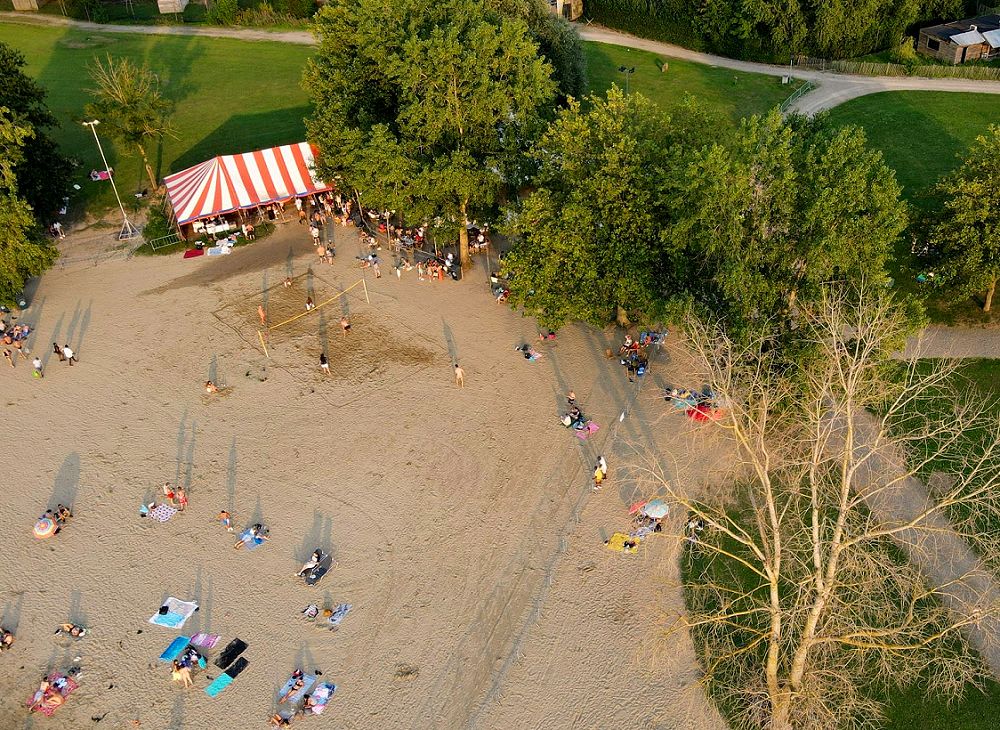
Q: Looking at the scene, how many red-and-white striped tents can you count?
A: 1